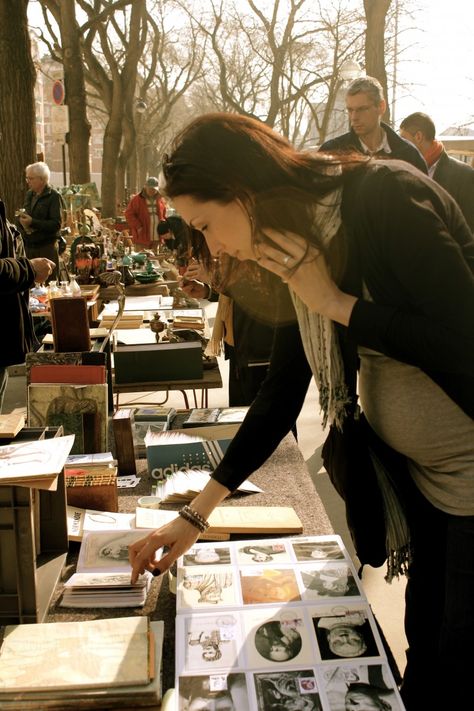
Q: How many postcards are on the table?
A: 12